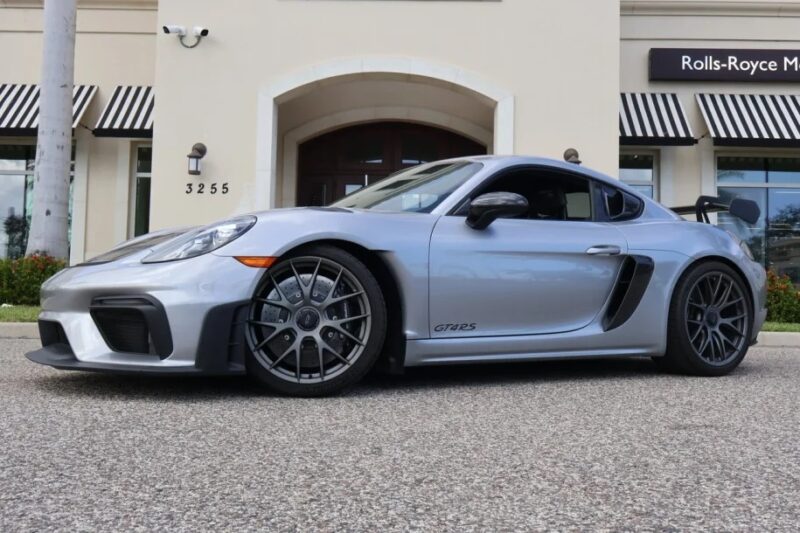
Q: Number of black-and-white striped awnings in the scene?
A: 4